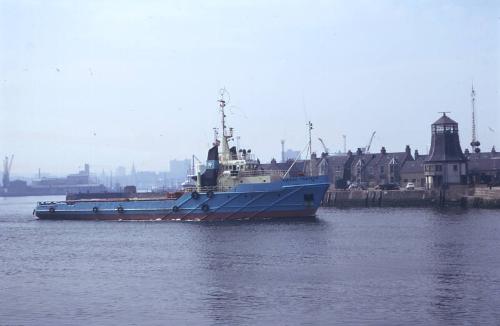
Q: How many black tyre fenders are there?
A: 7